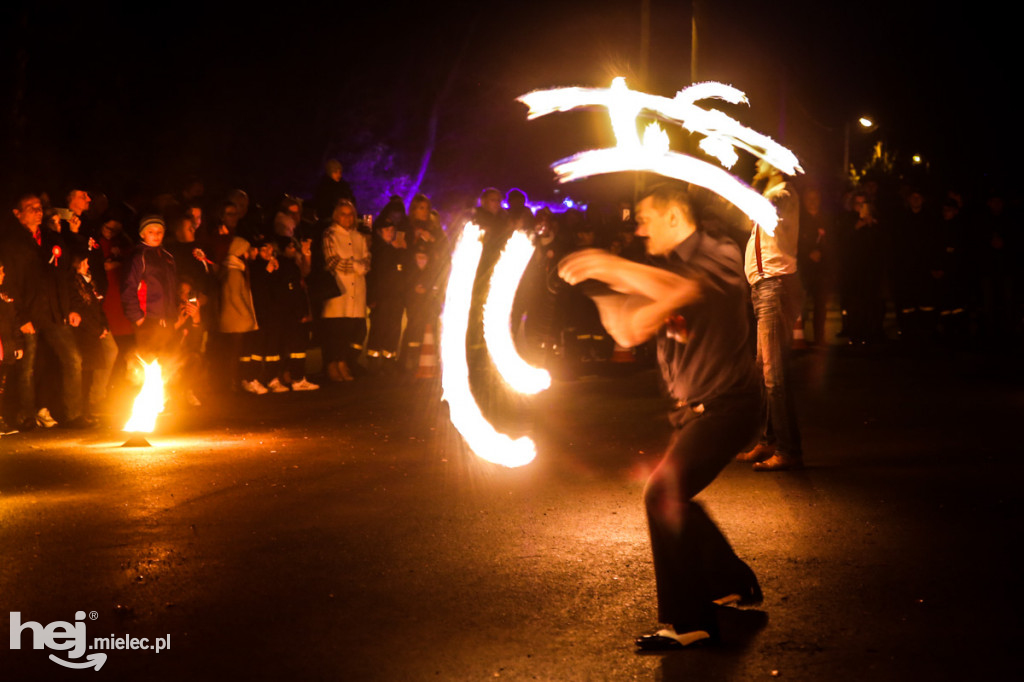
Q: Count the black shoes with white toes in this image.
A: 2